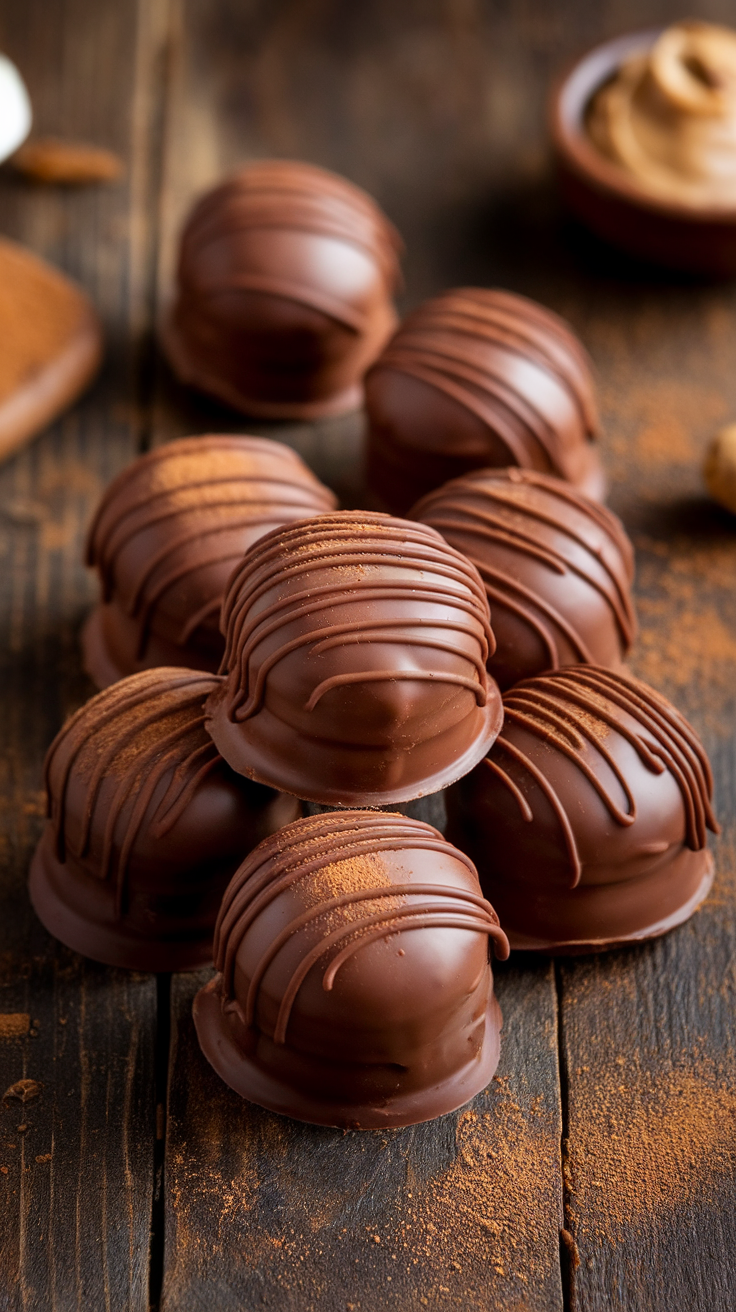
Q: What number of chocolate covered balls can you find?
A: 8